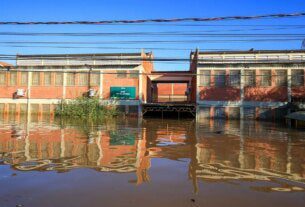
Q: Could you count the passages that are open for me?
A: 1